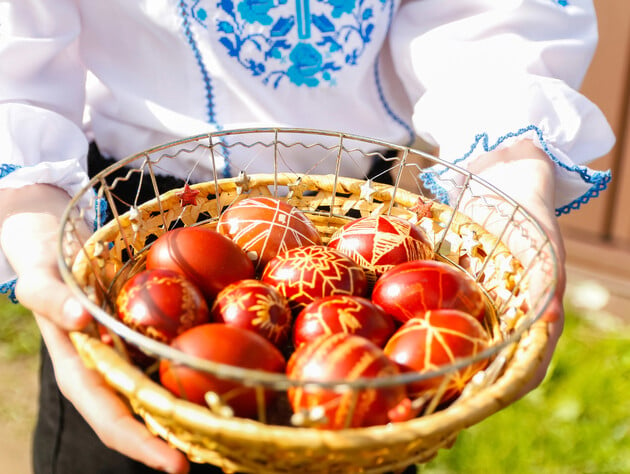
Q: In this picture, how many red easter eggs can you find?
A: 11